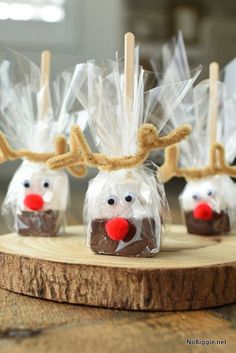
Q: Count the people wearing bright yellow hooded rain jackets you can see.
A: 0